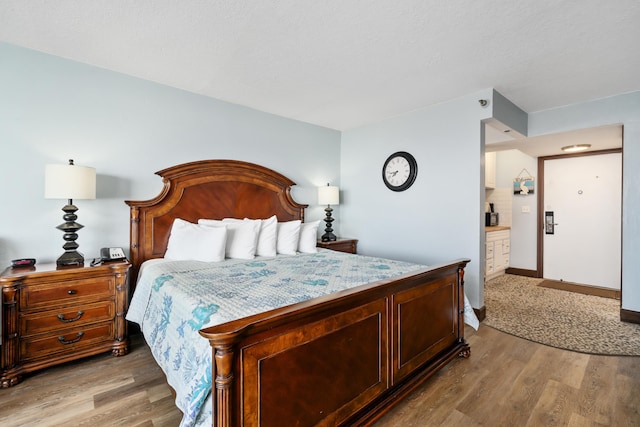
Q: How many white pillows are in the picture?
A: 5